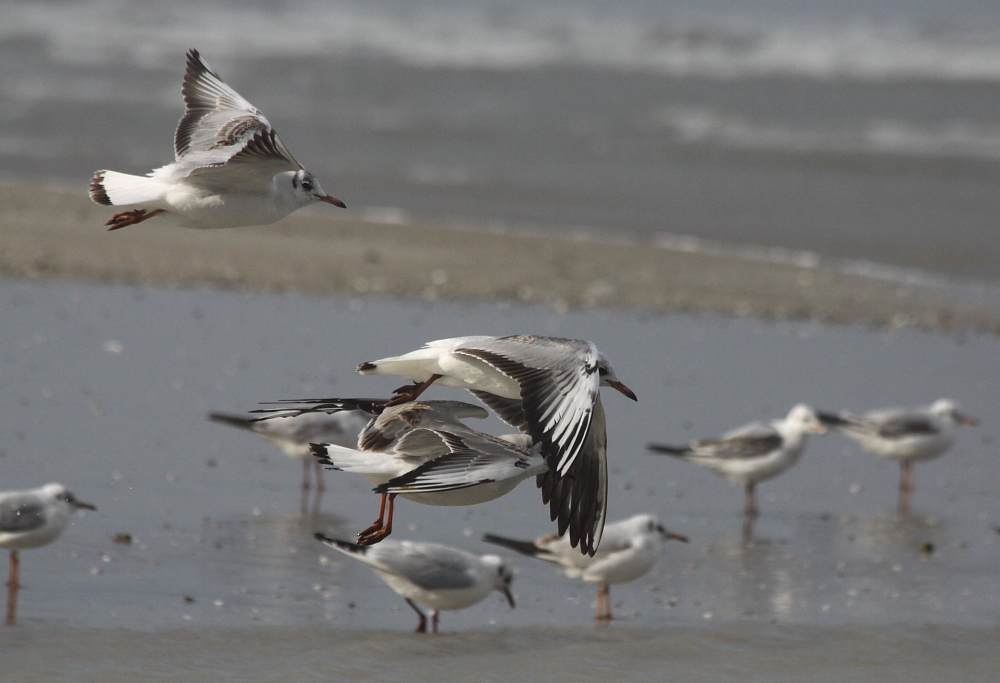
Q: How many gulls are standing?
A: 6